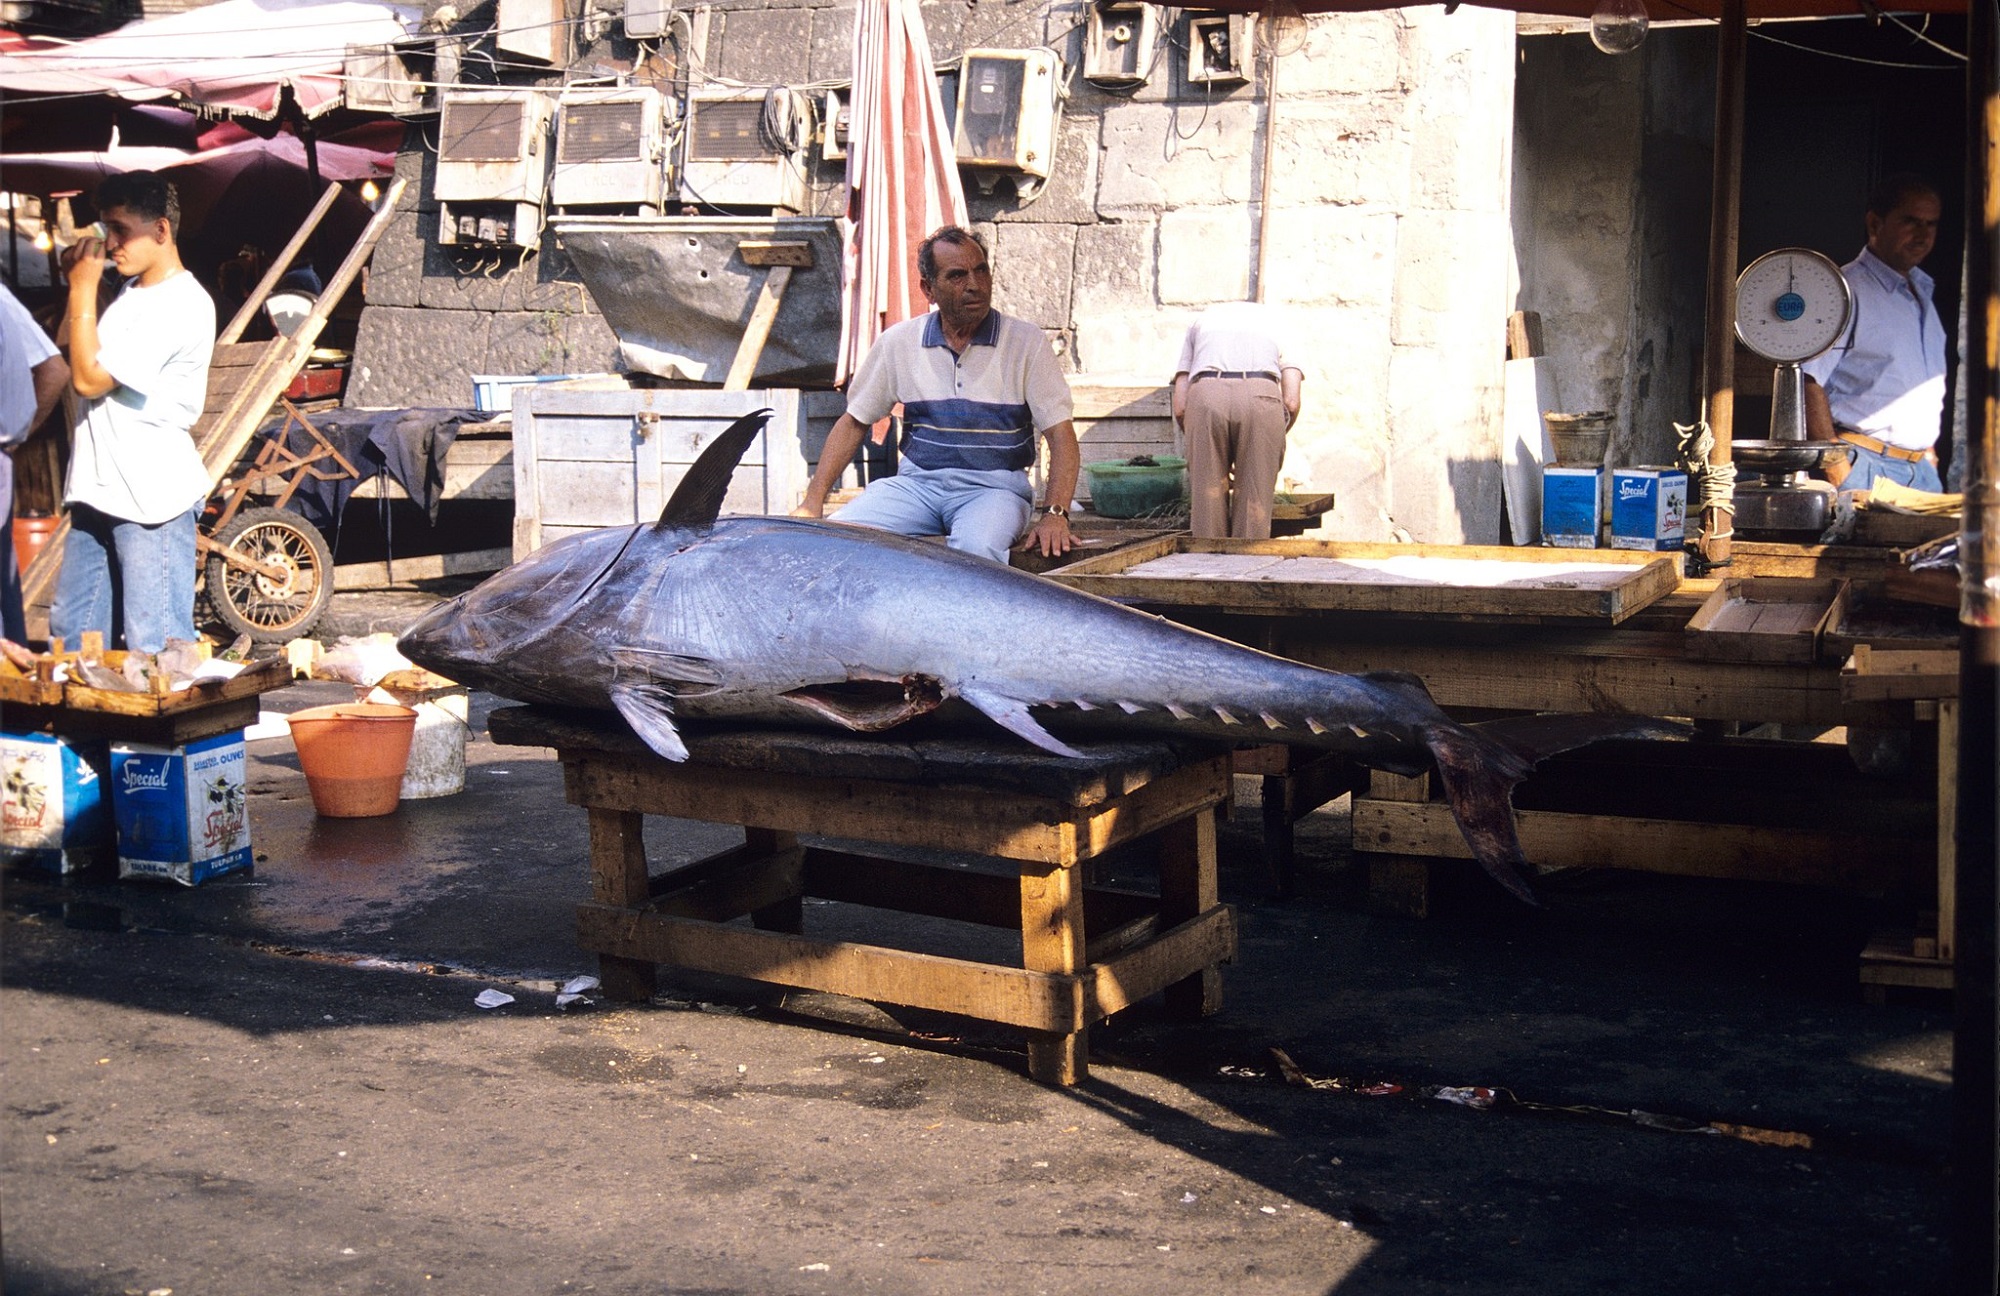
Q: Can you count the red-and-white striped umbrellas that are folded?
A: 1